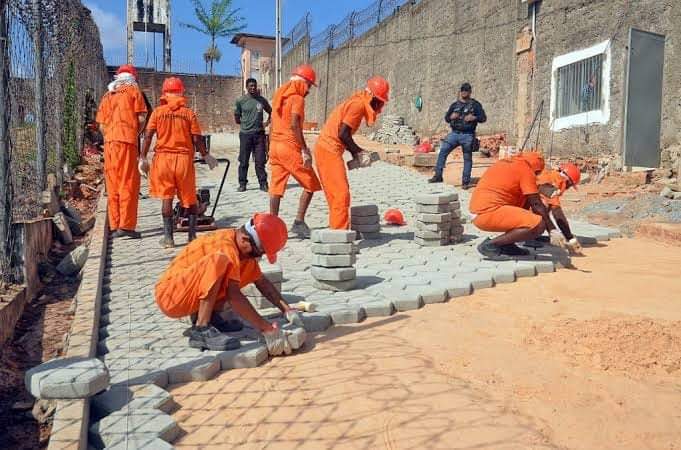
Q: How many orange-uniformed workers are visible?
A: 7